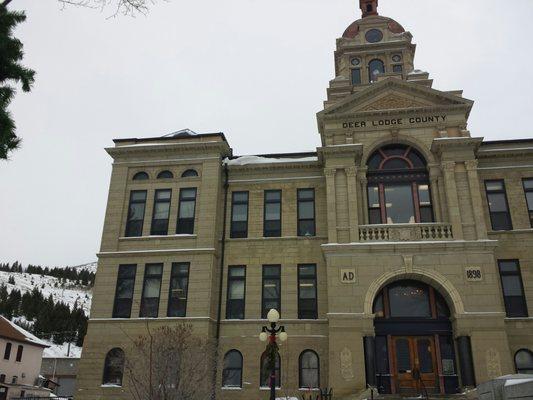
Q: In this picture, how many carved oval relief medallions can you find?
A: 2